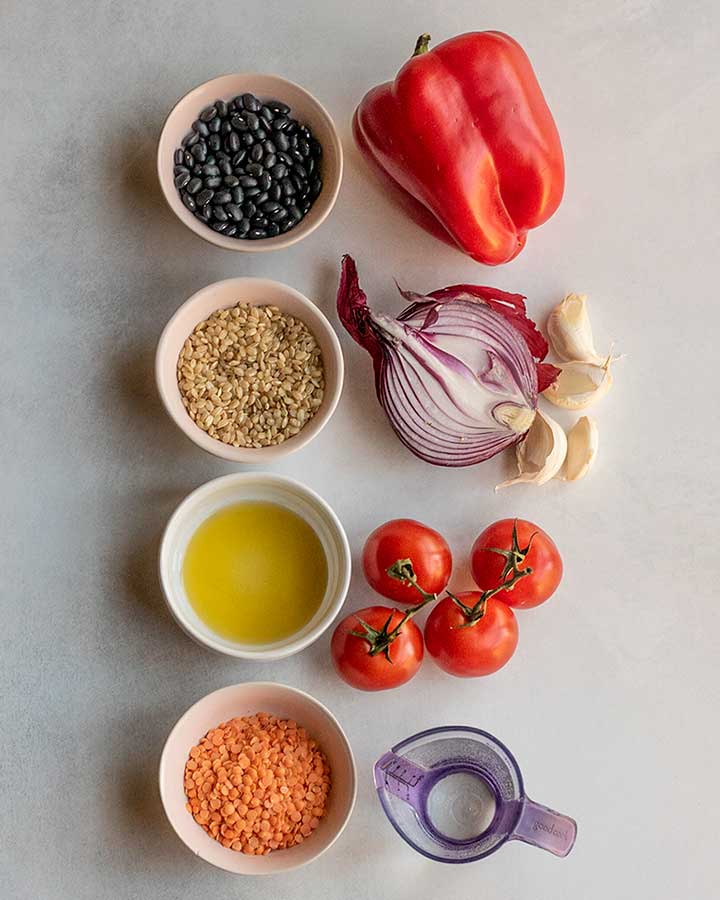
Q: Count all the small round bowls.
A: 4